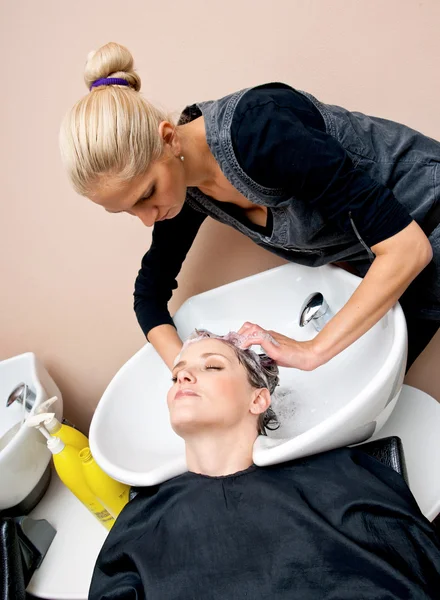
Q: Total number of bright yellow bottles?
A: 3